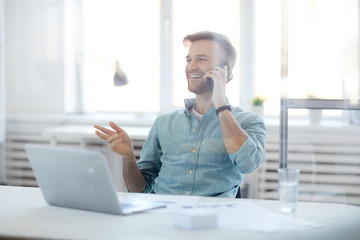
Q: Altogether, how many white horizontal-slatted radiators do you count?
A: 2